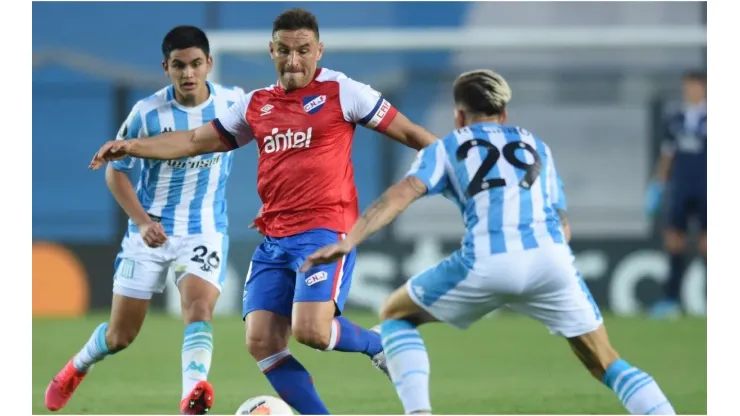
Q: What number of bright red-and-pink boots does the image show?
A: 2